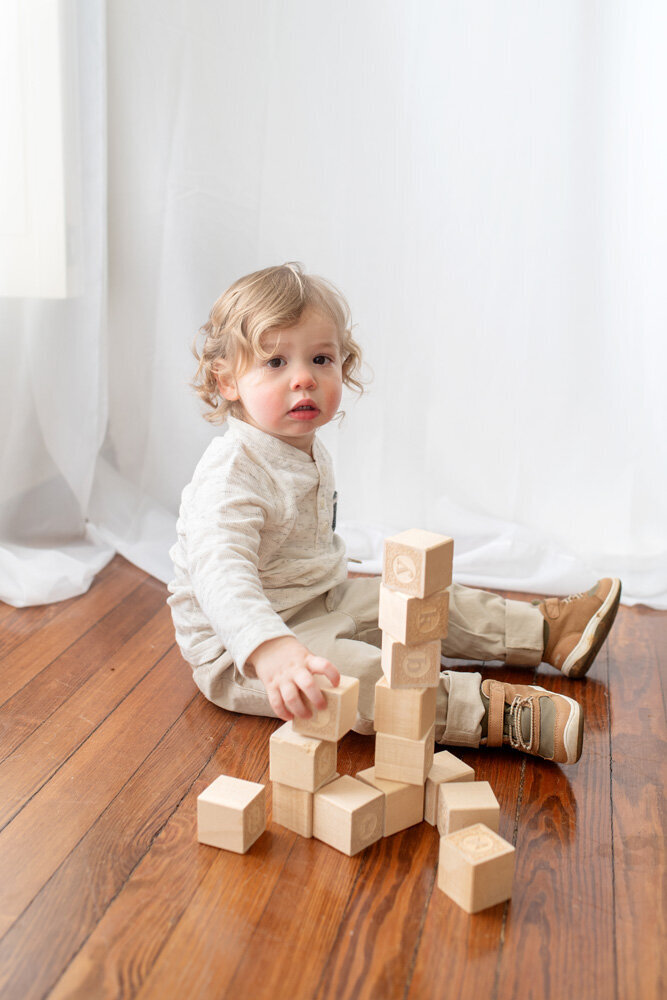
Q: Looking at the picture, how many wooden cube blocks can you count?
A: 14